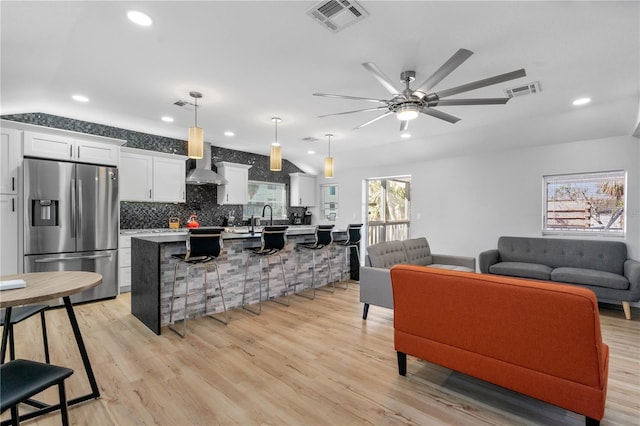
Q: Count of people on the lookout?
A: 0